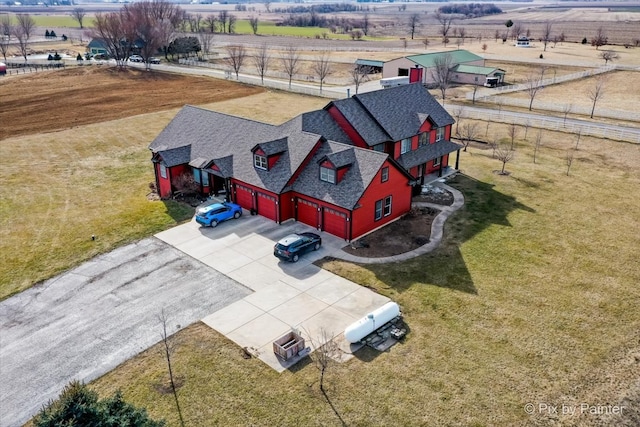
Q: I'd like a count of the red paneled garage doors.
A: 4